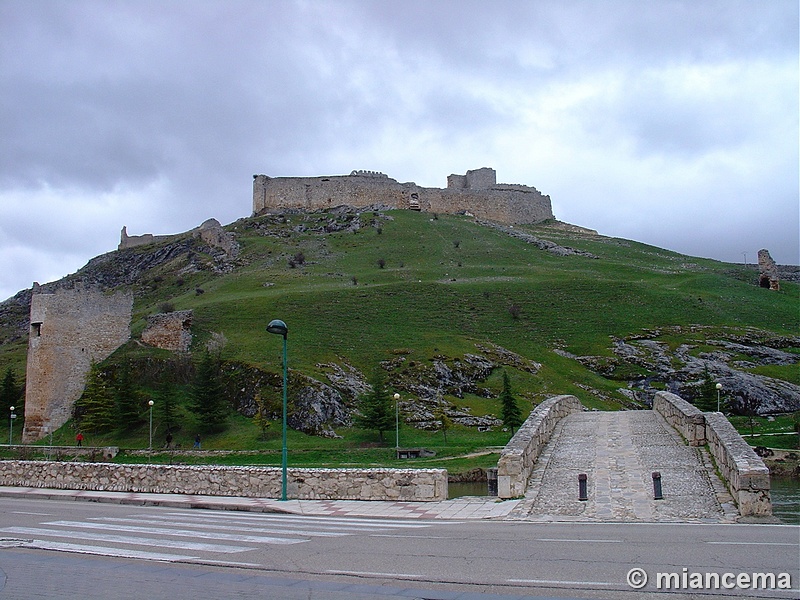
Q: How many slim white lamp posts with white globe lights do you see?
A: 4